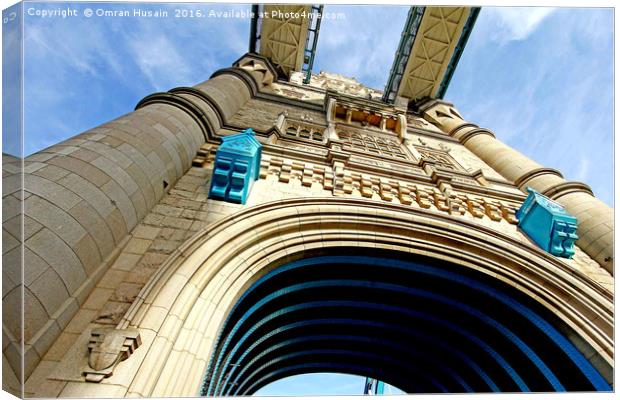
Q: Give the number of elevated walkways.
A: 2